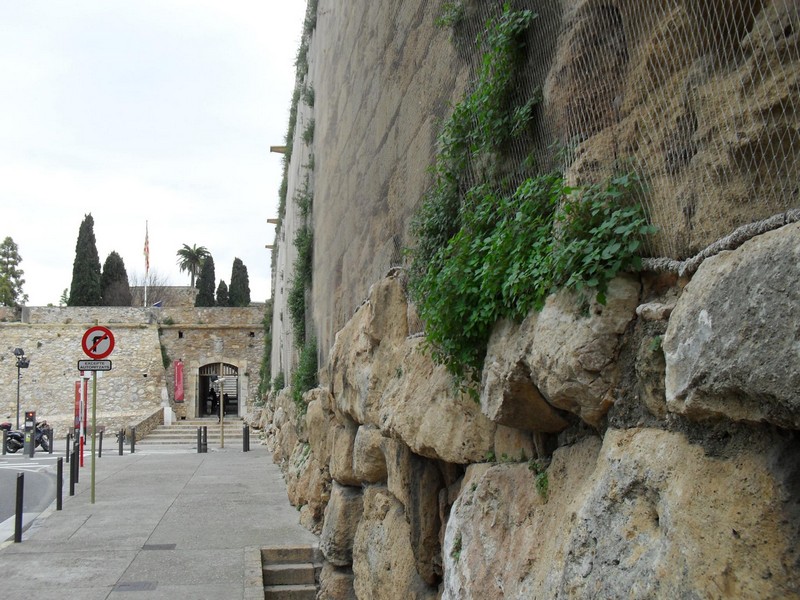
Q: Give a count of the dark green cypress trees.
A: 5